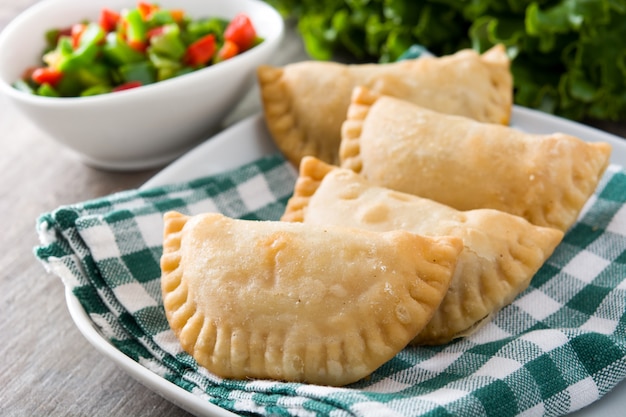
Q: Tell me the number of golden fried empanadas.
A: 4